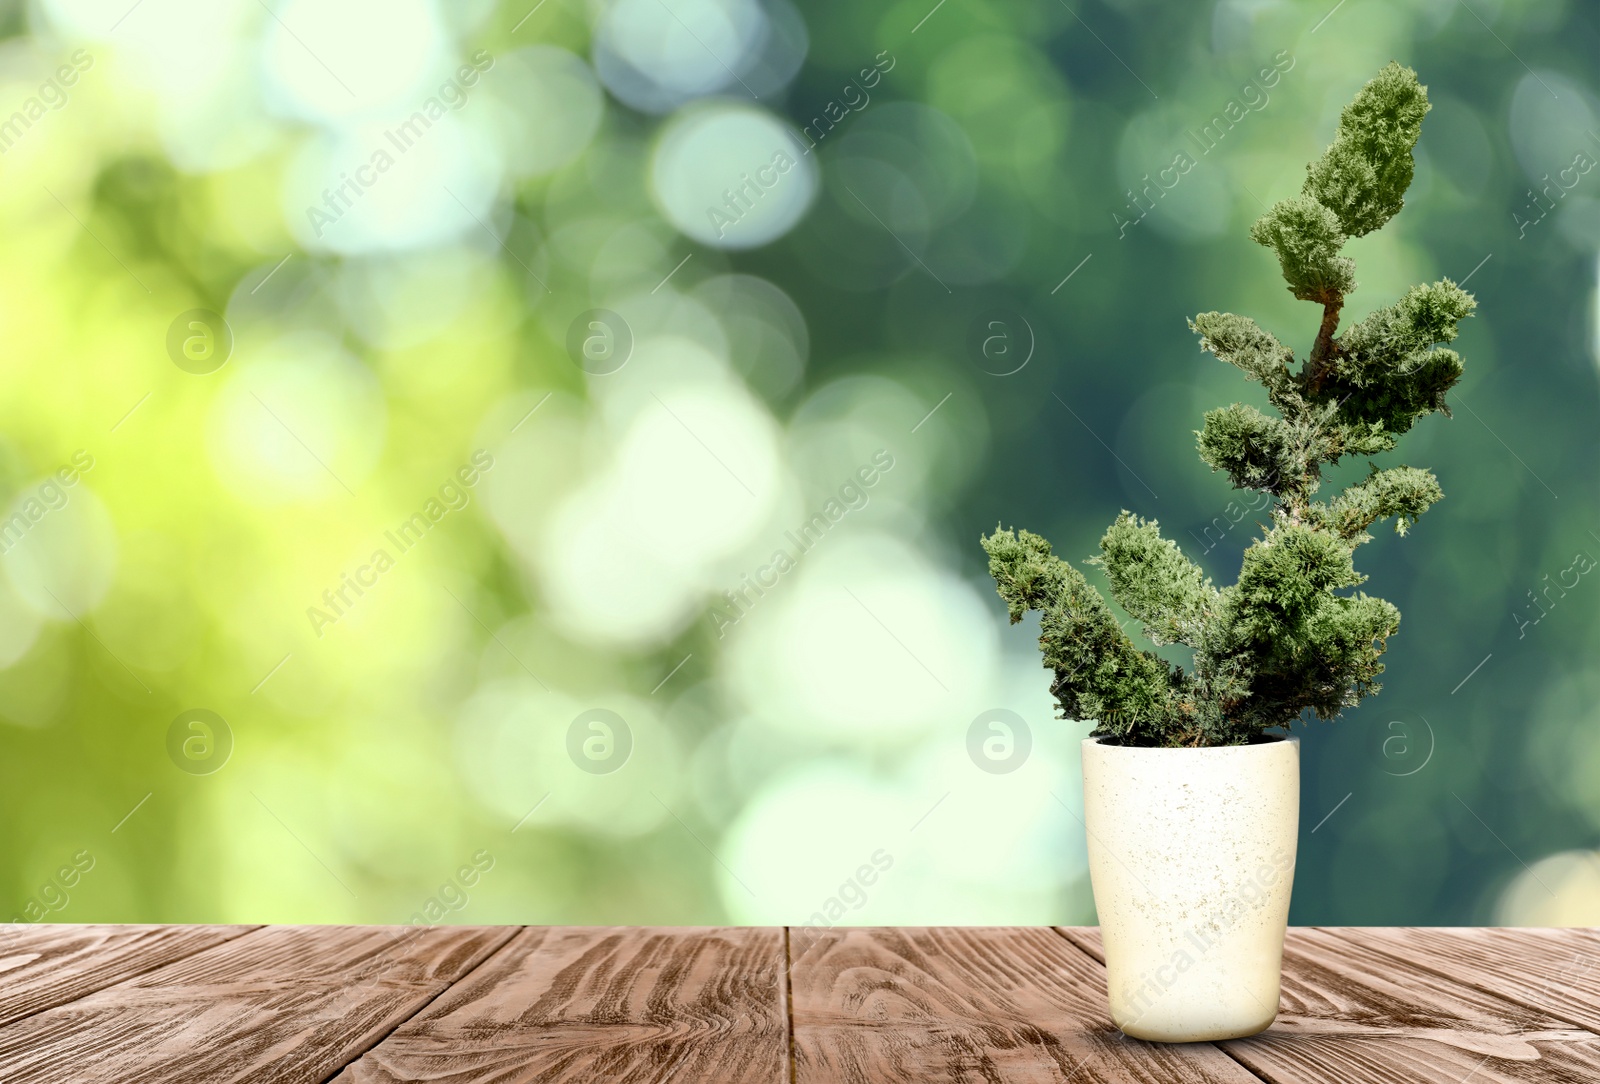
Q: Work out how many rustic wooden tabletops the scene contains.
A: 1